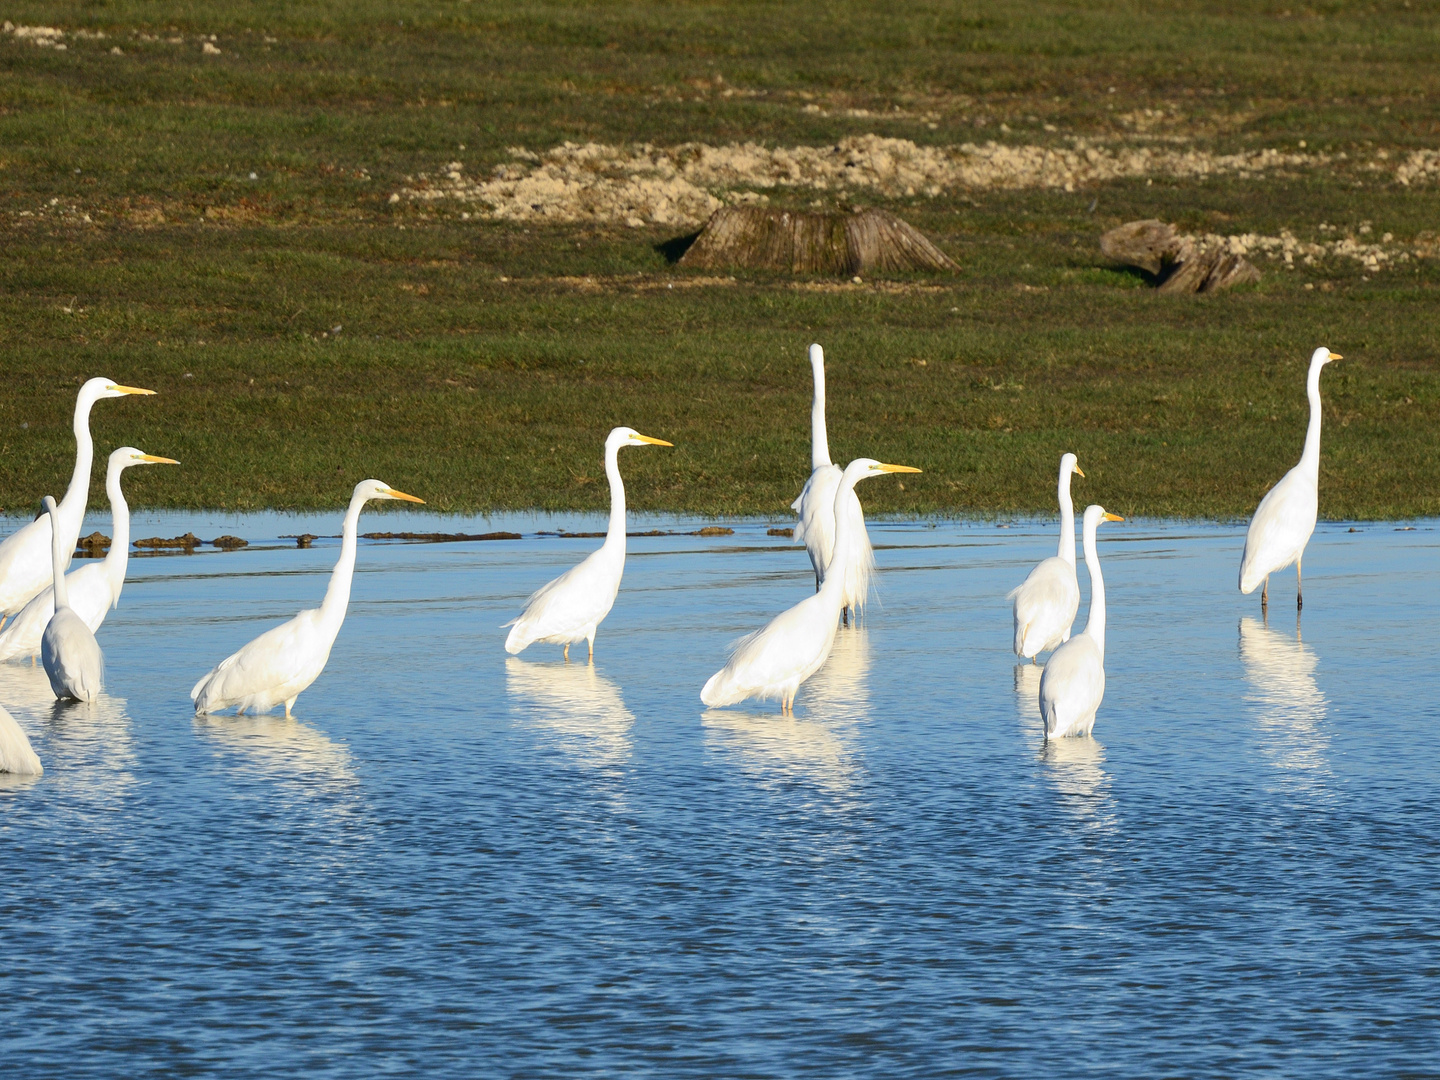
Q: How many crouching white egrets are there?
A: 0